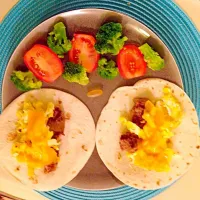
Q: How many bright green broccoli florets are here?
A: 6